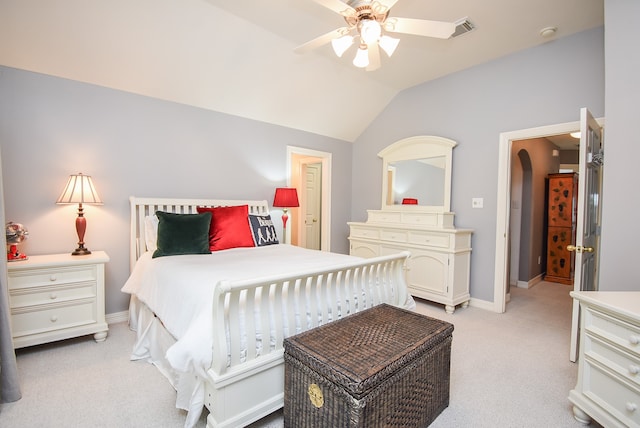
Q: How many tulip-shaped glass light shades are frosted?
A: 4